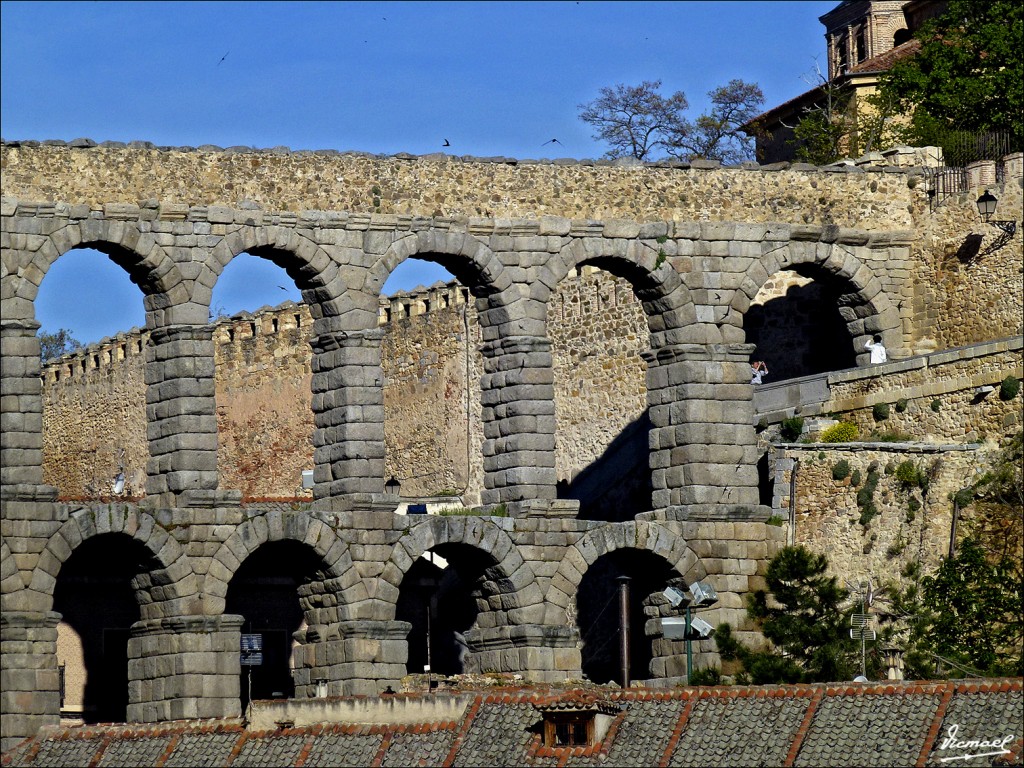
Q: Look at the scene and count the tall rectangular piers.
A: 5